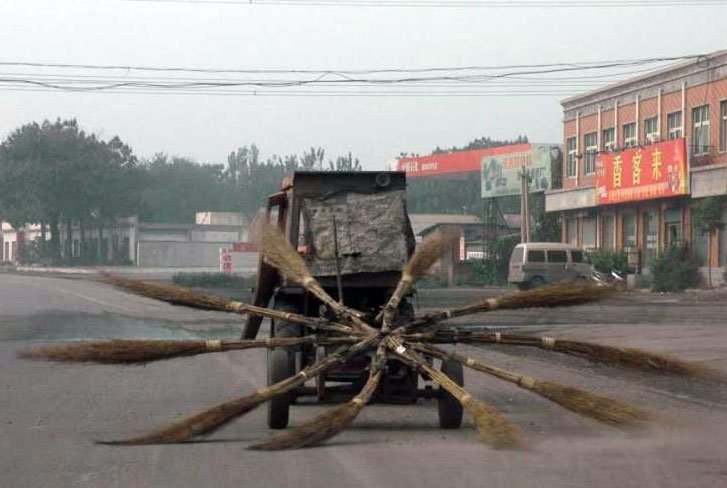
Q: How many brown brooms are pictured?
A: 10